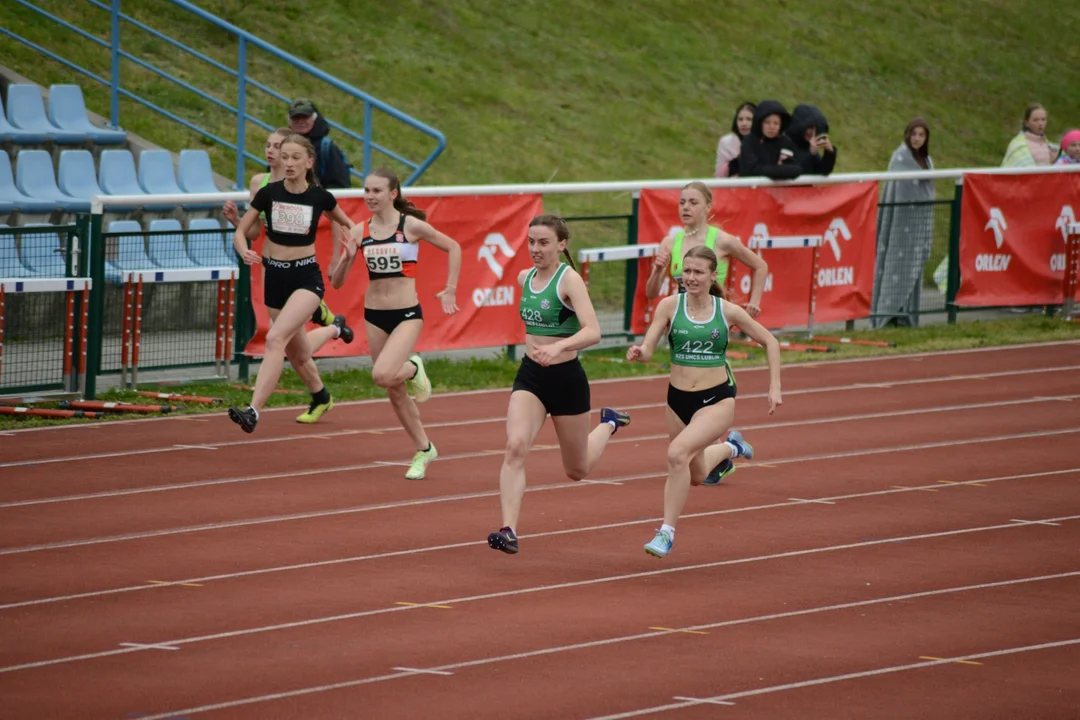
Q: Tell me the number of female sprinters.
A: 6